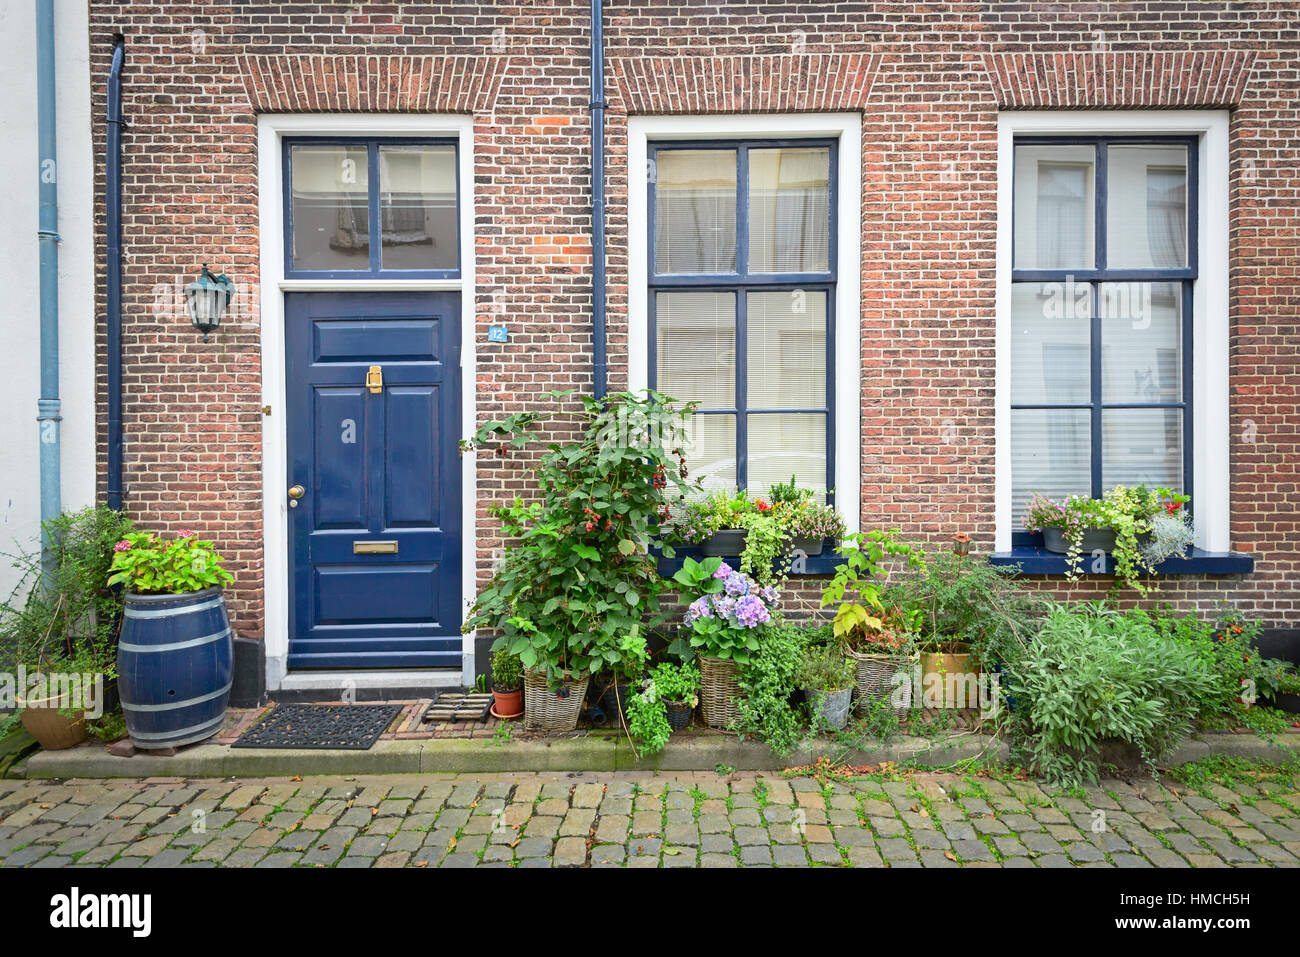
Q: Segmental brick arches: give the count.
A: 3